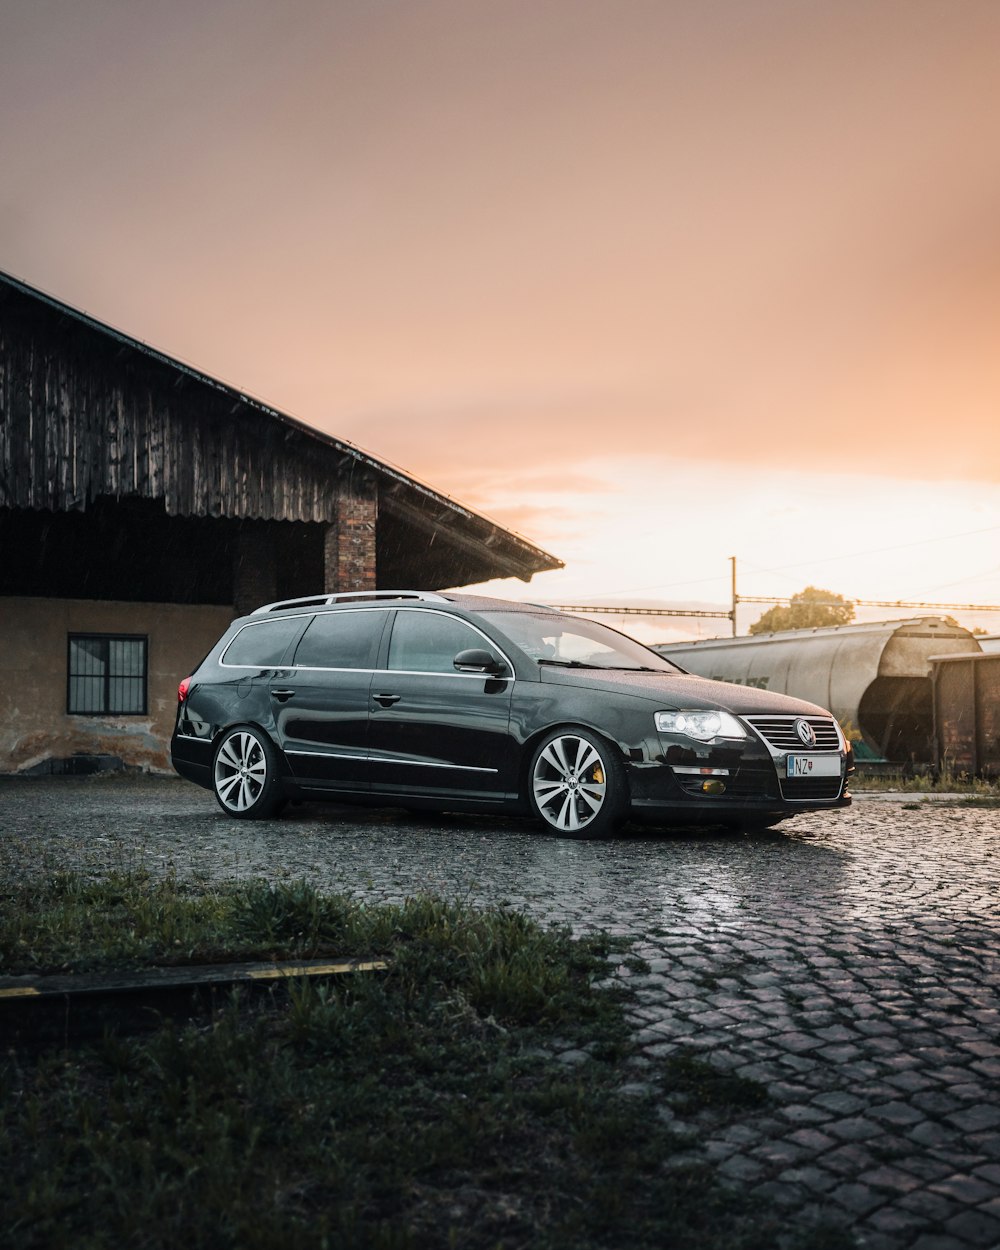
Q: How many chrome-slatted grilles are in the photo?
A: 1